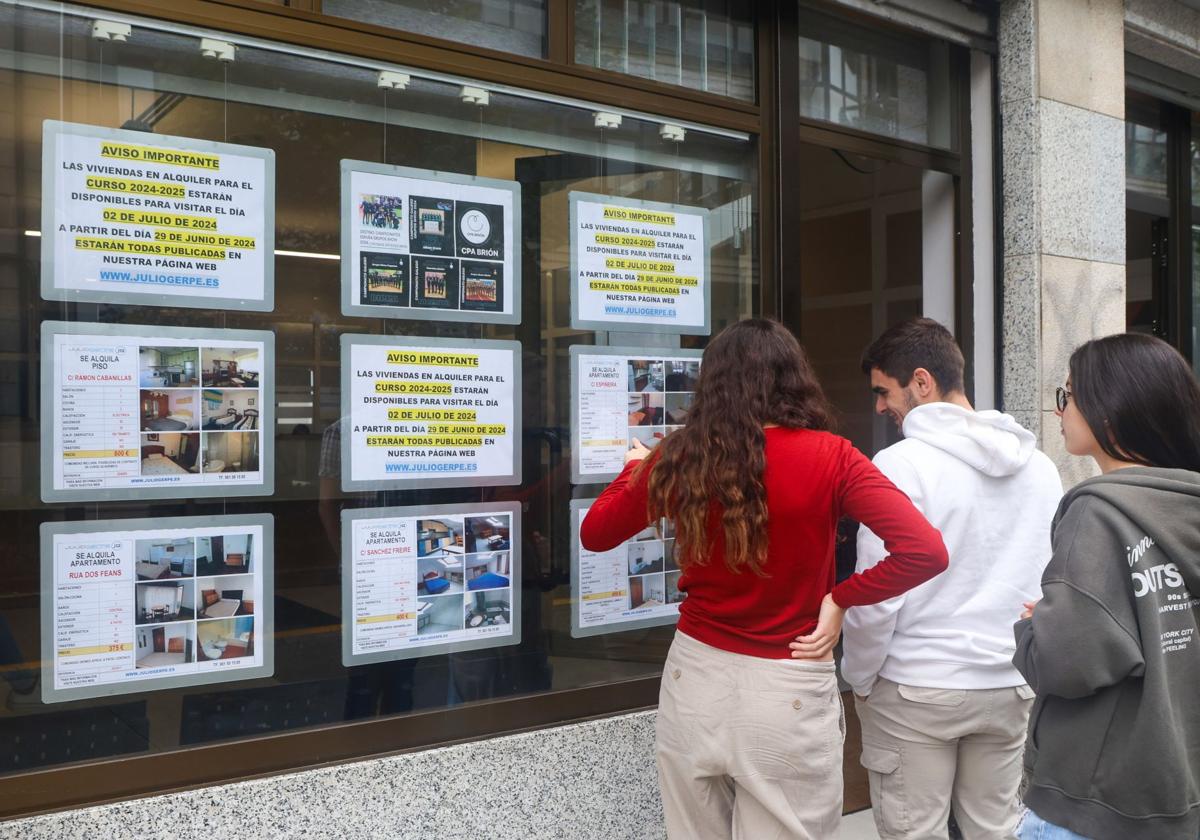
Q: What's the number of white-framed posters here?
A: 9